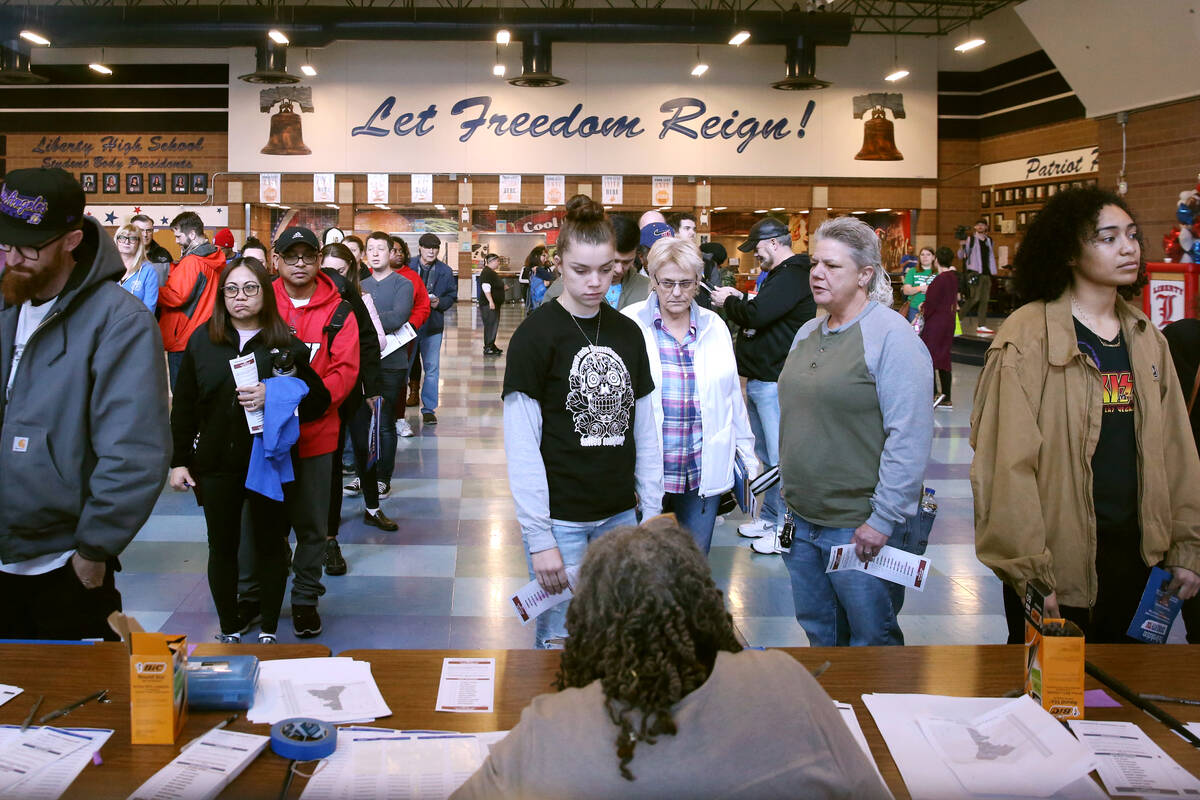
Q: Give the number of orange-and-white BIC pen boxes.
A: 2